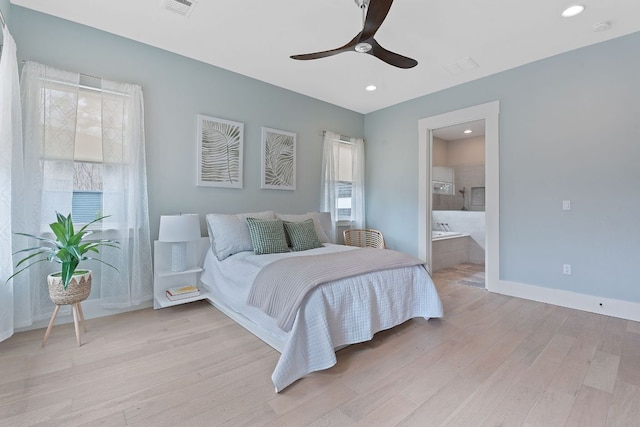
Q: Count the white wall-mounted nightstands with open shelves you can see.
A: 1